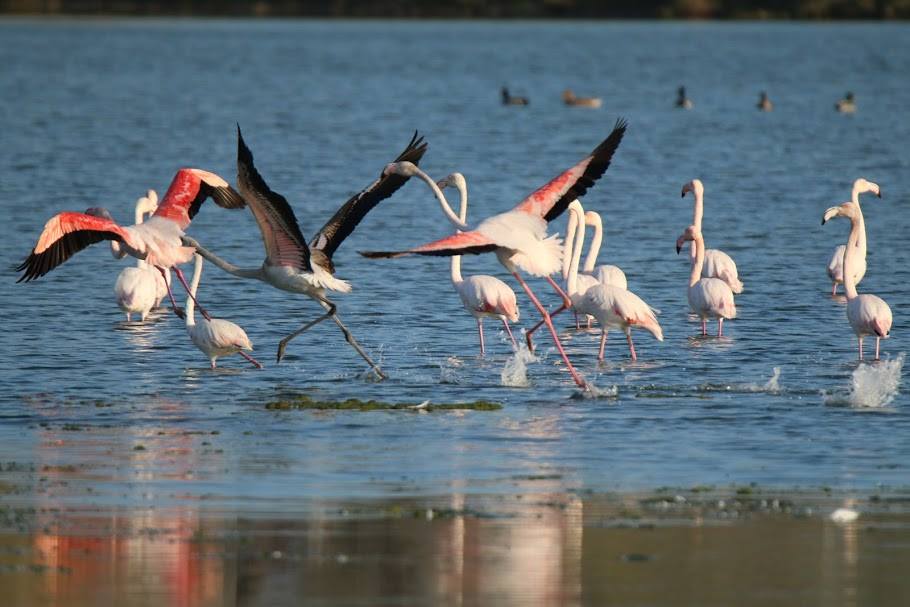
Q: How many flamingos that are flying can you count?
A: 3